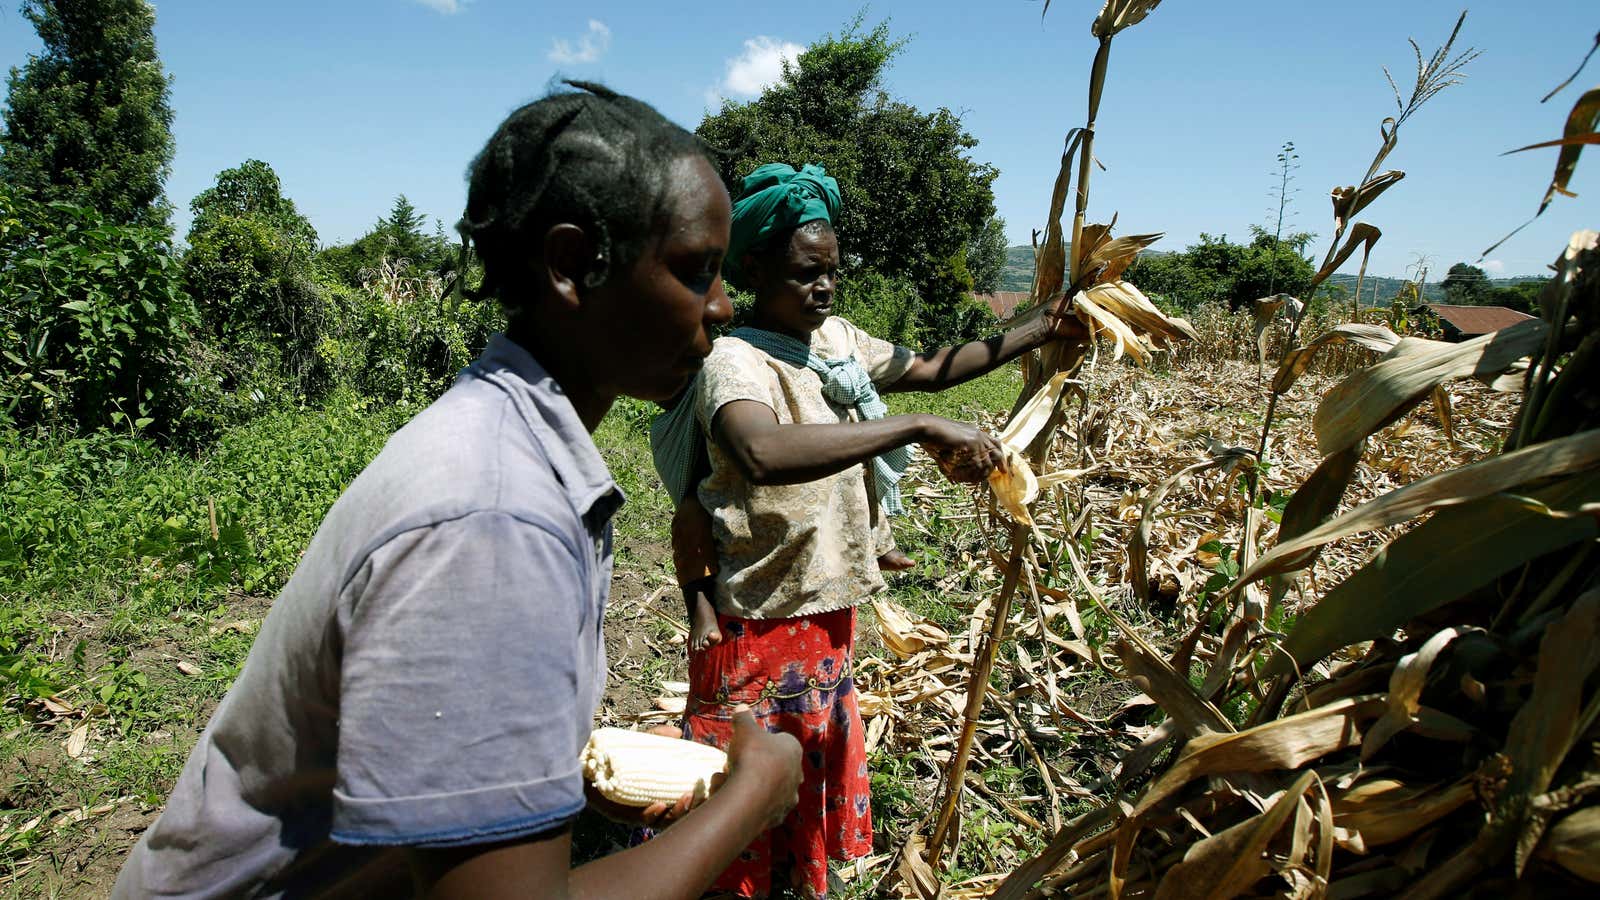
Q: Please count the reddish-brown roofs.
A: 2